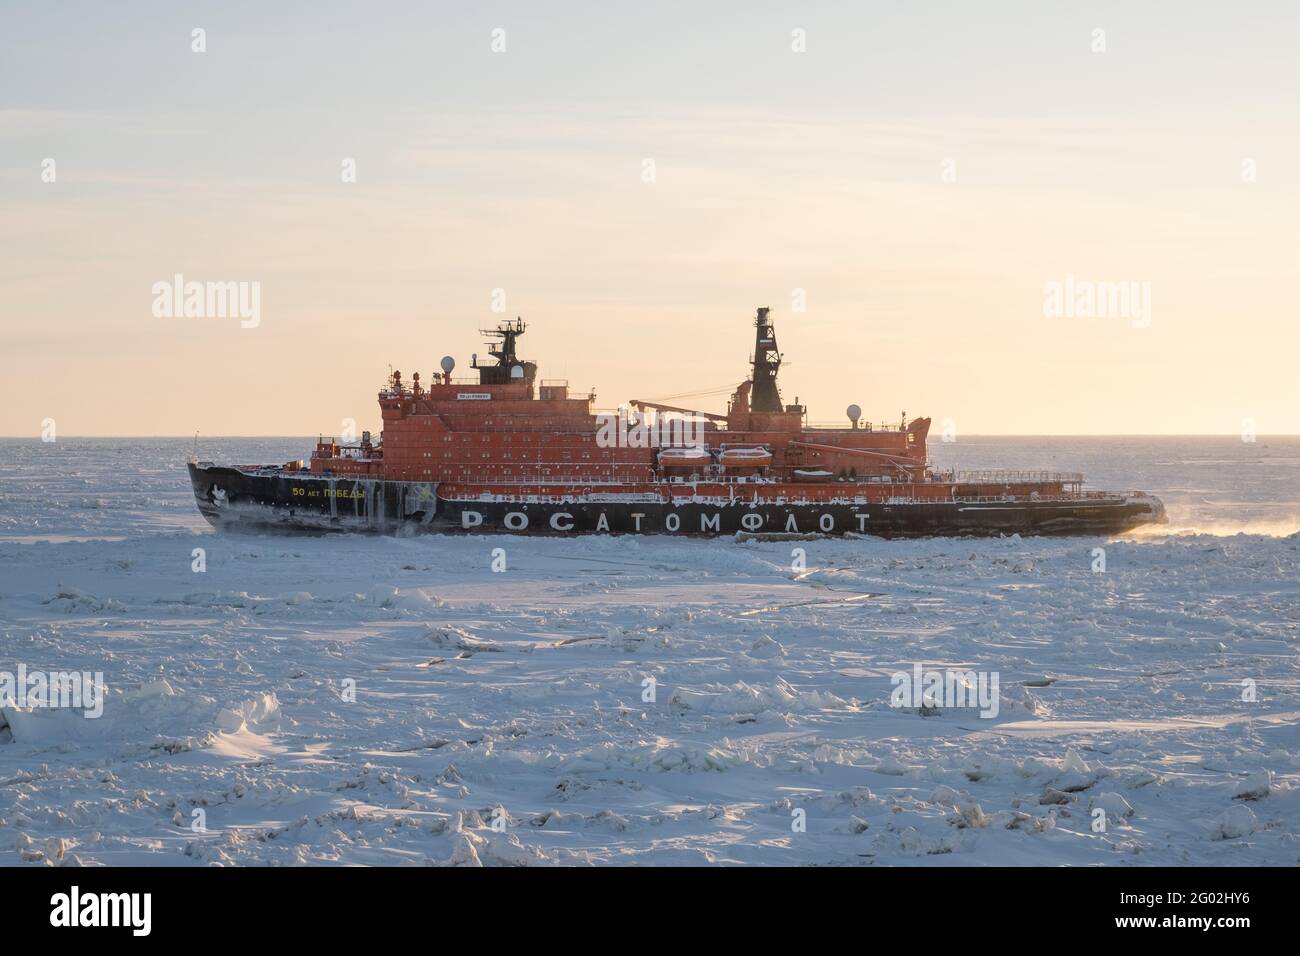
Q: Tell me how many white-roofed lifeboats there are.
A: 2